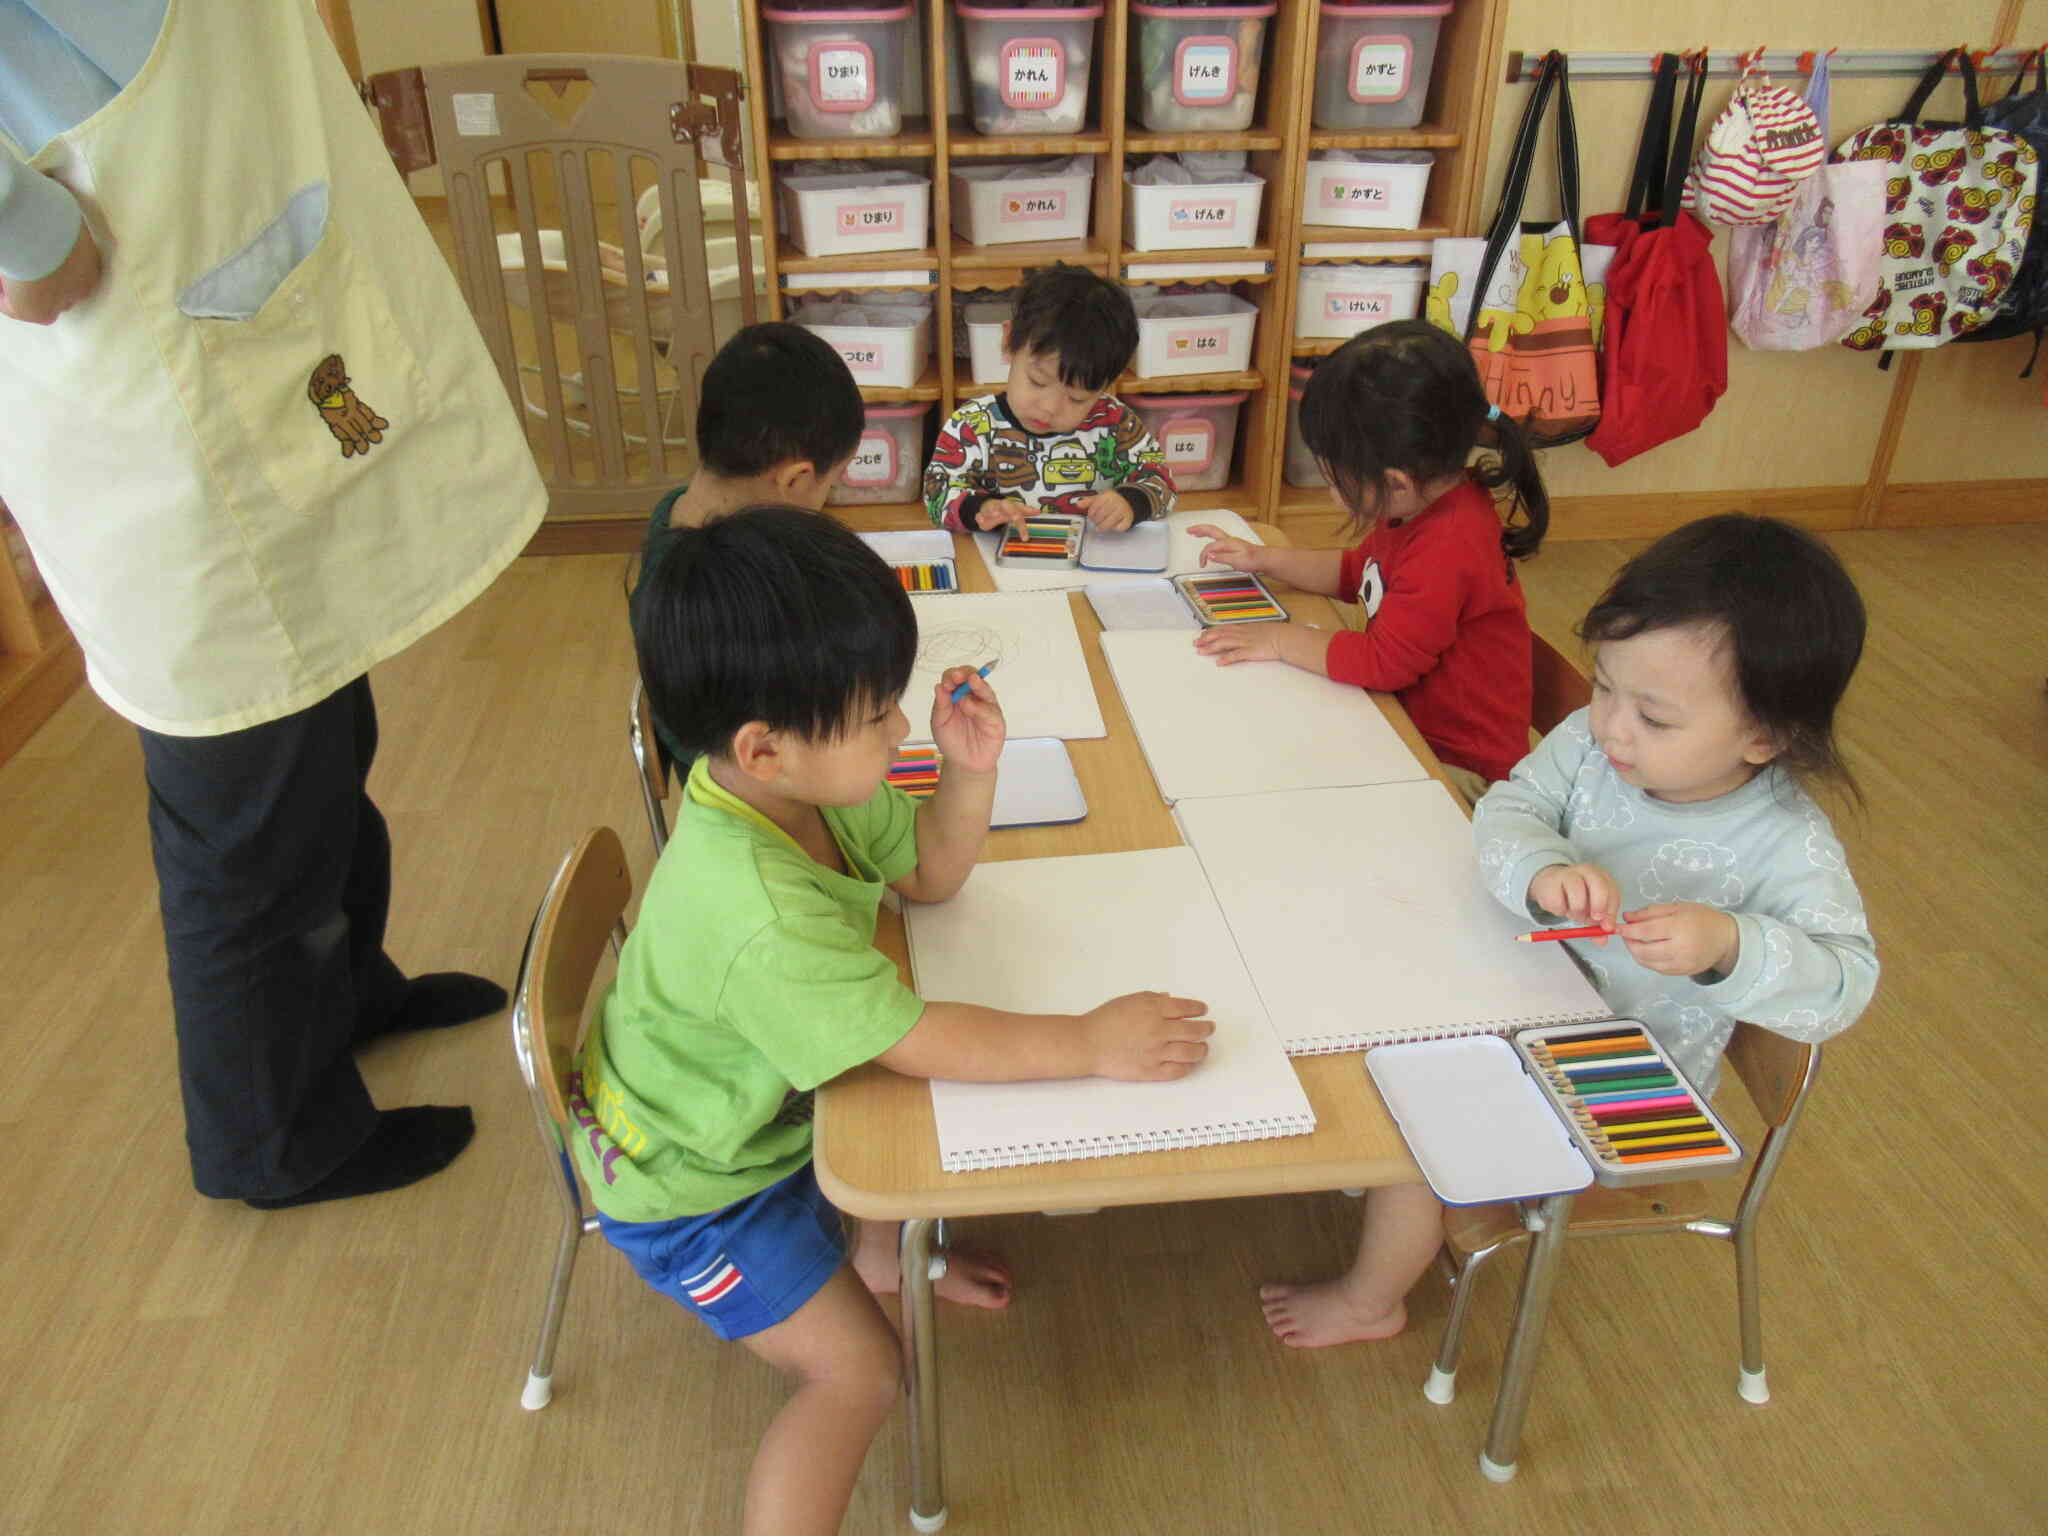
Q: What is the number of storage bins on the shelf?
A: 15